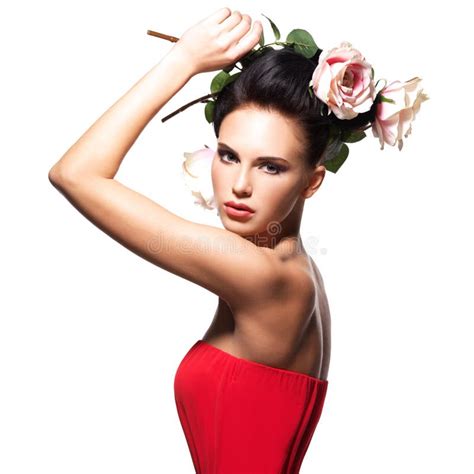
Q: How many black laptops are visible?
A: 0